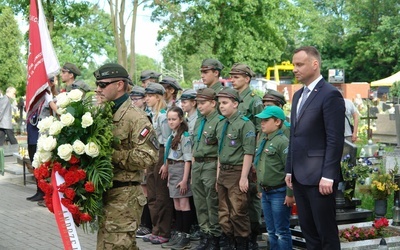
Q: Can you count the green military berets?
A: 1